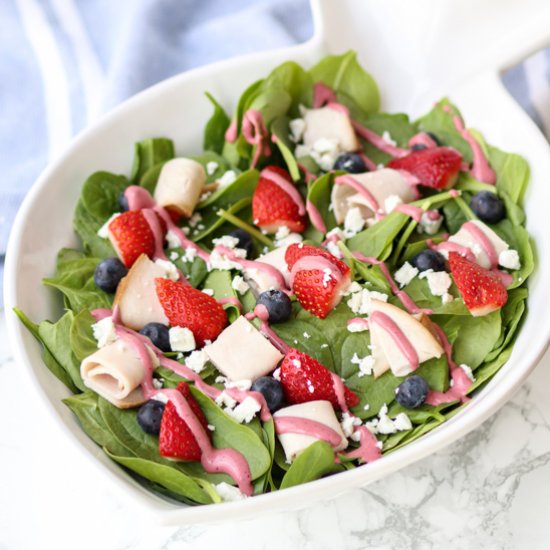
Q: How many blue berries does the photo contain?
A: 12